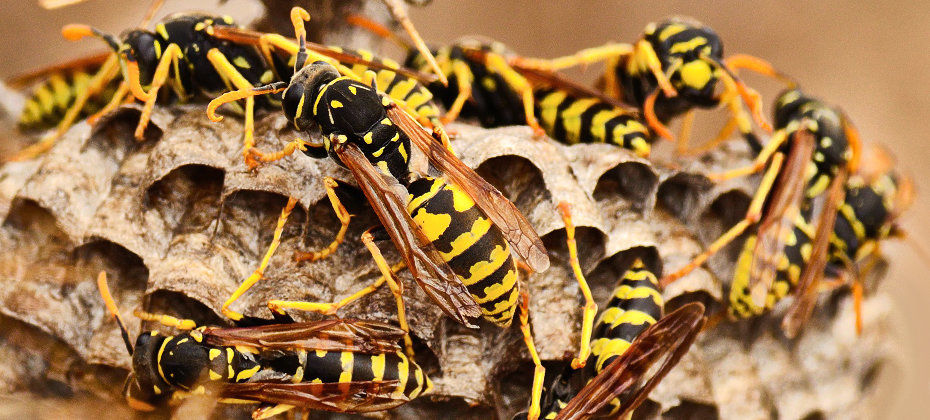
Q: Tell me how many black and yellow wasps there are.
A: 9